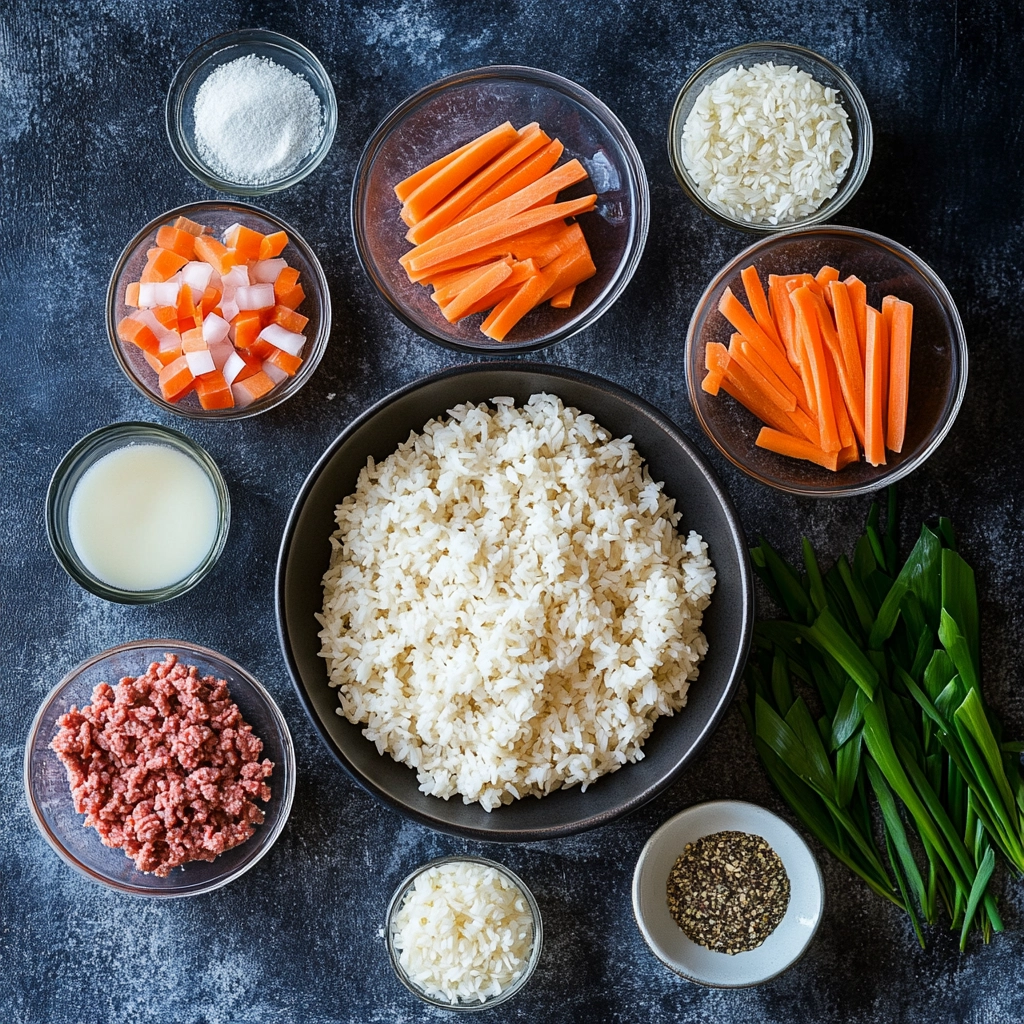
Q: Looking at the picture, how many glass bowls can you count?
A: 8